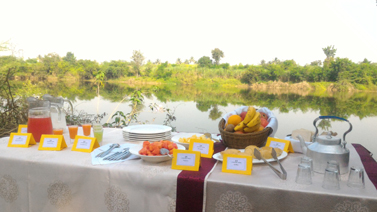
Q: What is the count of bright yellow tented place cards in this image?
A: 8